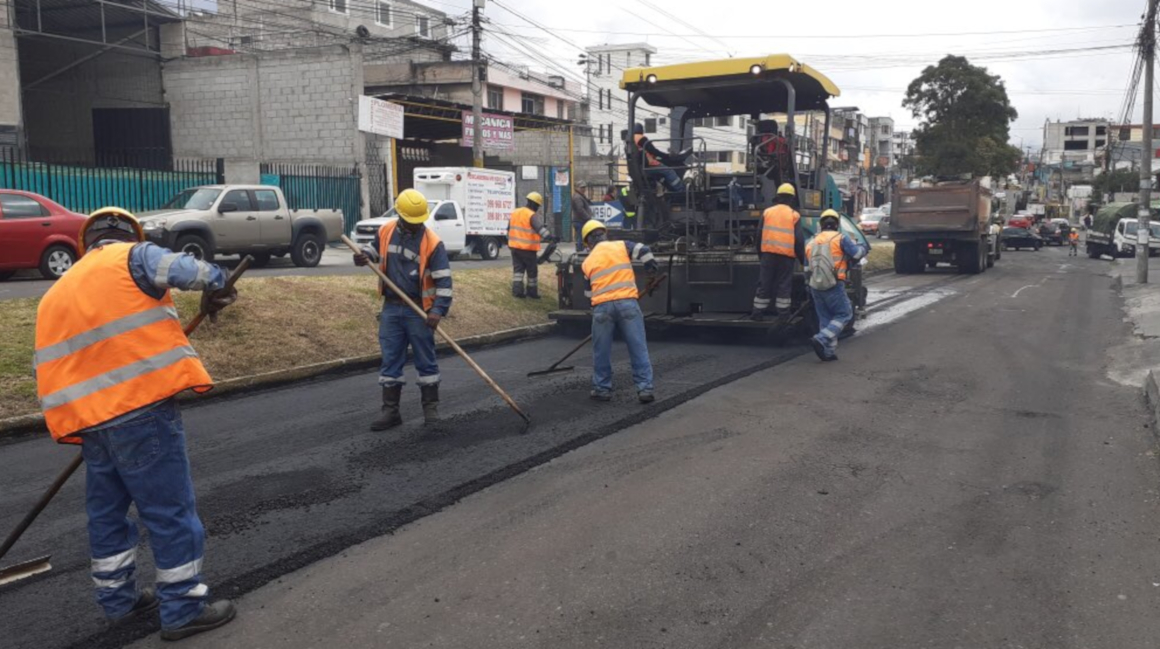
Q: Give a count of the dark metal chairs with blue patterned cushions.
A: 0